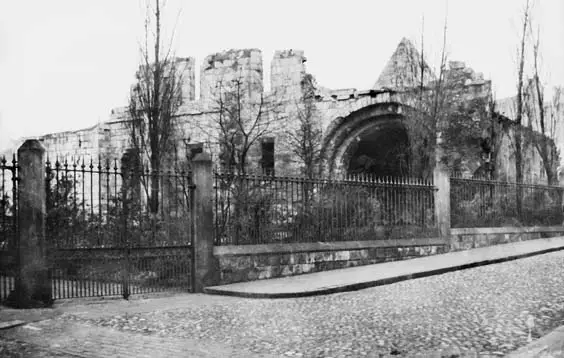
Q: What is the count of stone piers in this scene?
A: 3